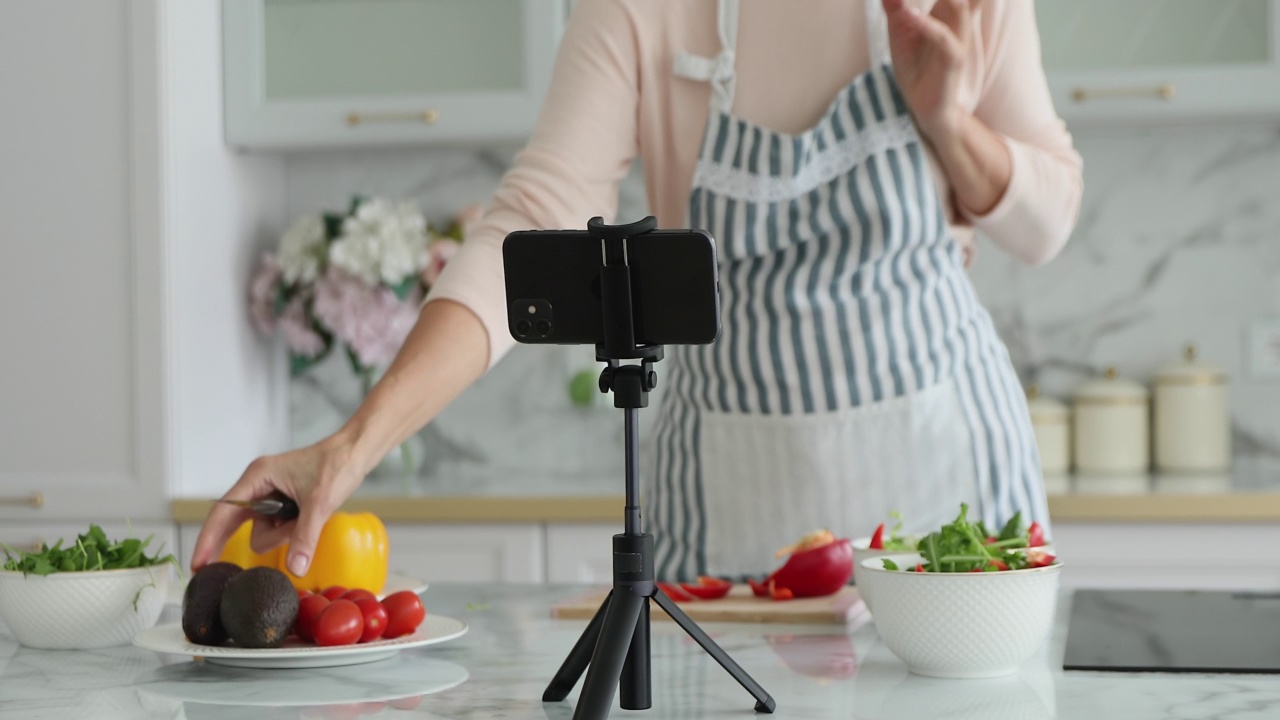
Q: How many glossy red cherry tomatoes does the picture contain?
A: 7